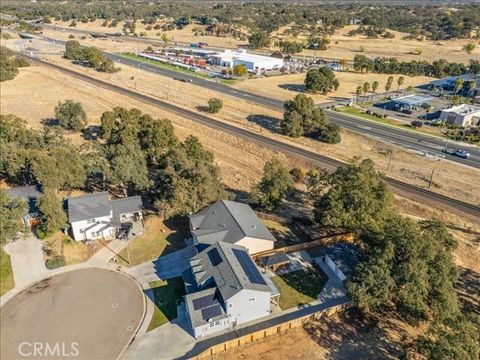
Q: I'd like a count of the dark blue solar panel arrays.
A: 4